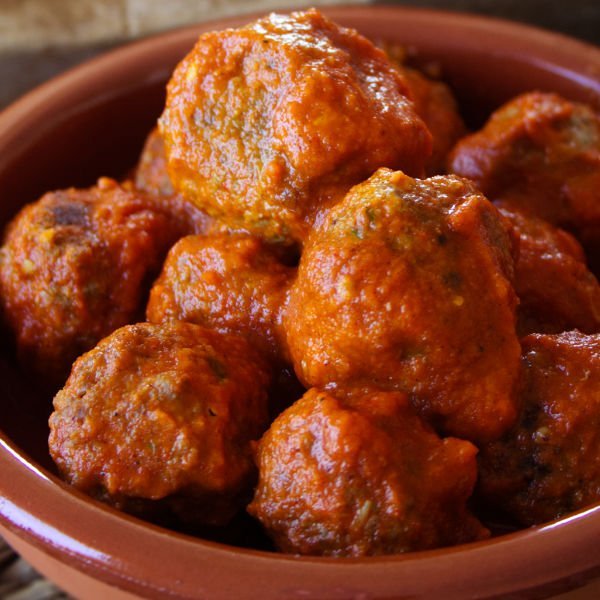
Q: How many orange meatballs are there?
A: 11